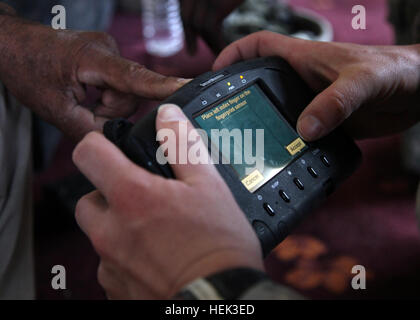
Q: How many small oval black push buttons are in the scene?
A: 5